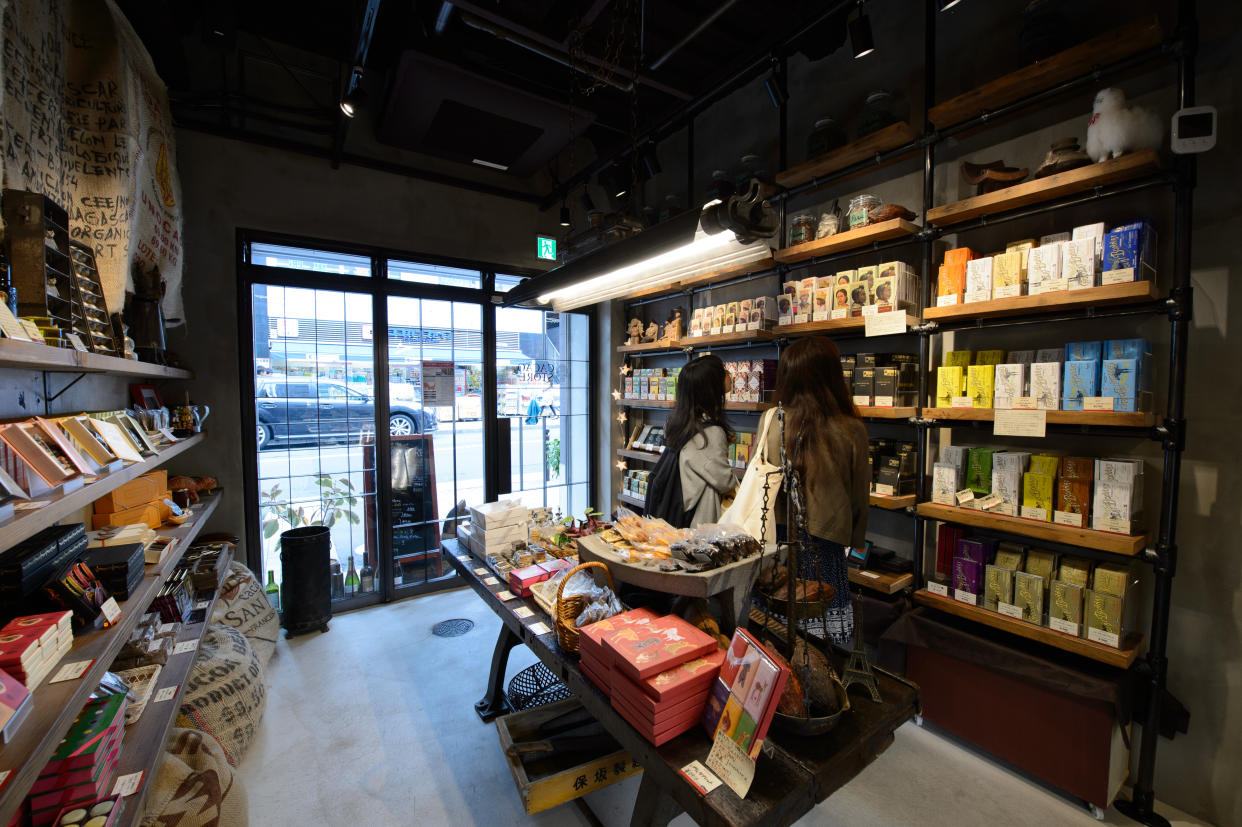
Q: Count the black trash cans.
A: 1